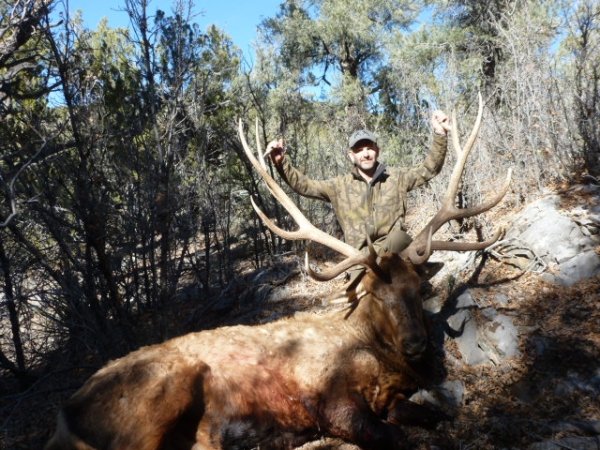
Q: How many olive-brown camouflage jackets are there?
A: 1